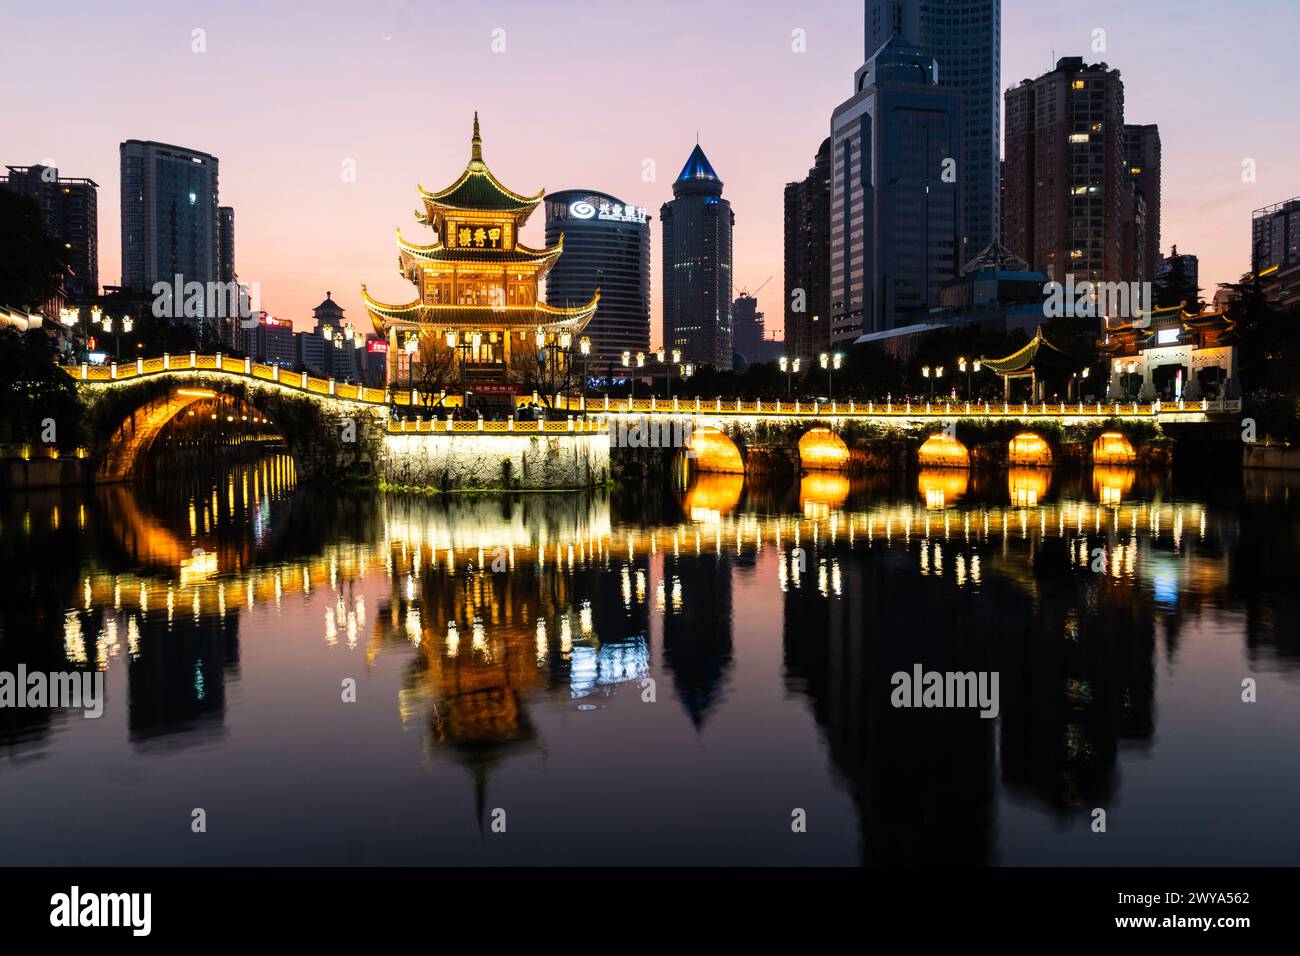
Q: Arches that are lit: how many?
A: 6